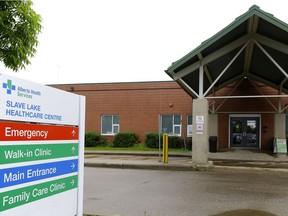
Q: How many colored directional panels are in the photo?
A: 4